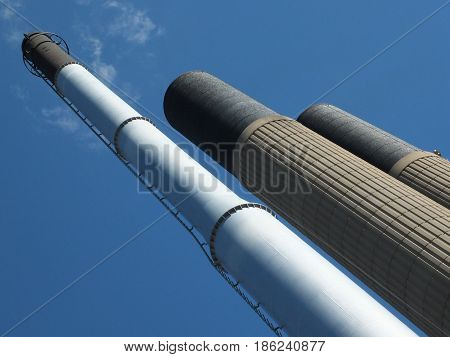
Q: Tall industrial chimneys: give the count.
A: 3